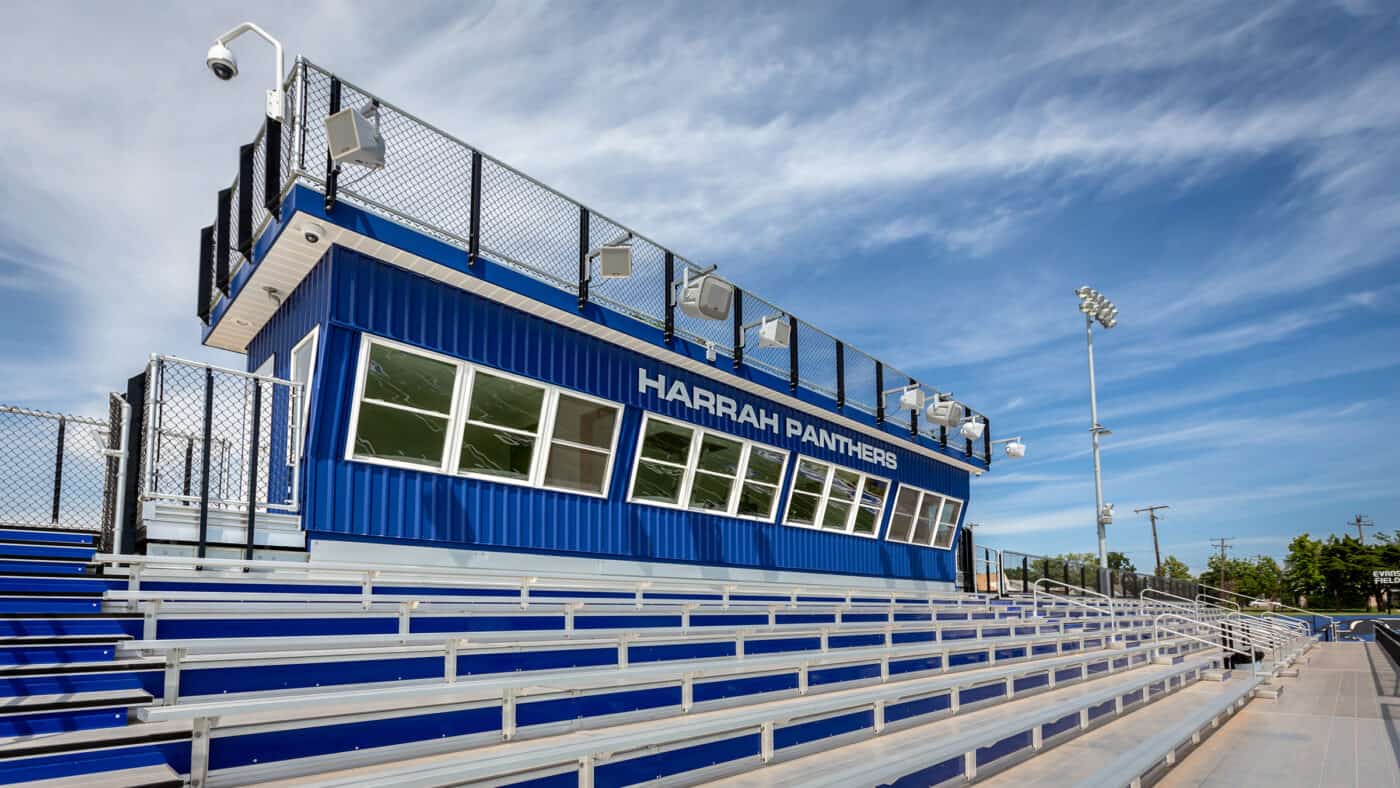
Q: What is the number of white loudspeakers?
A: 8